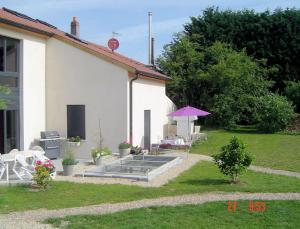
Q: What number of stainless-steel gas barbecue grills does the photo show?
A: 1